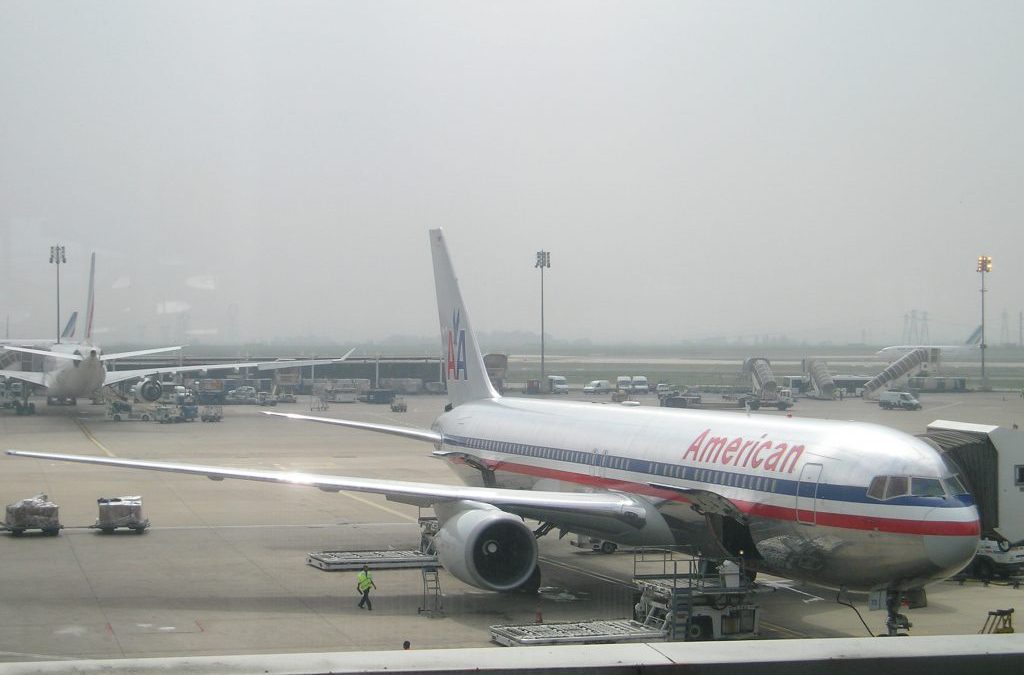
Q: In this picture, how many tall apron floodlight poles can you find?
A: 3